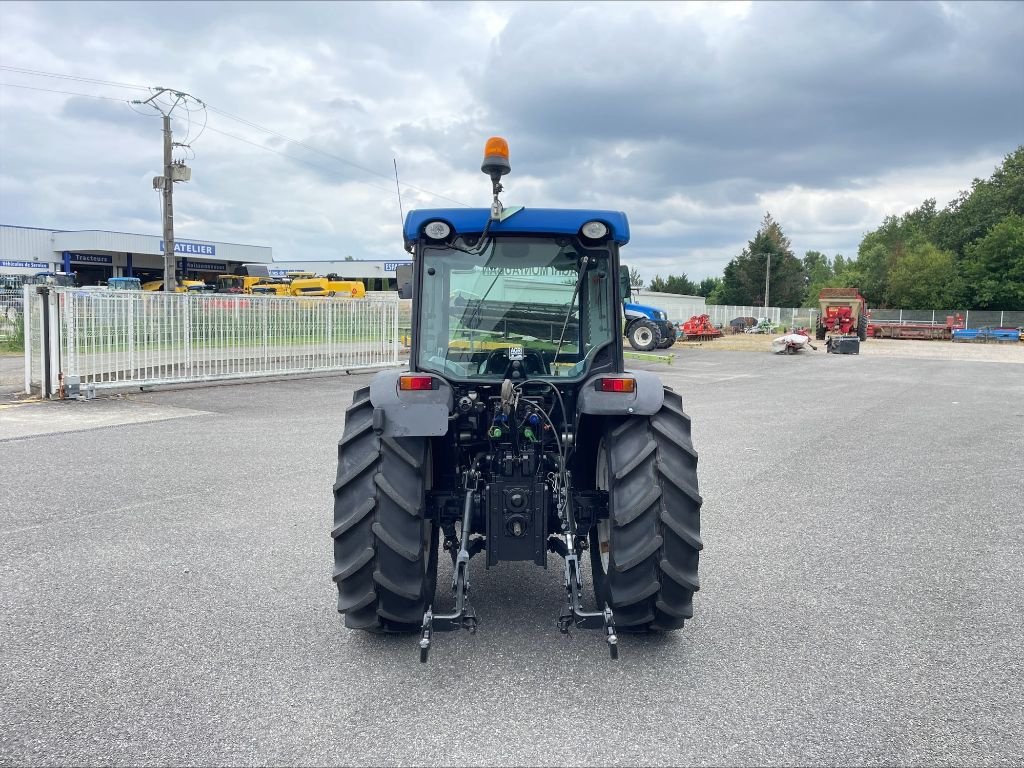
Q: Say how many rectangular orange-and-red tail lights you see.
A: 2